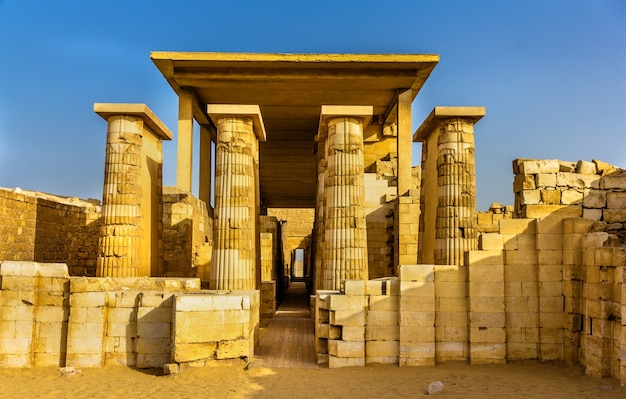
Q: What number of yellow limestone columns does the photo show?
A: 4